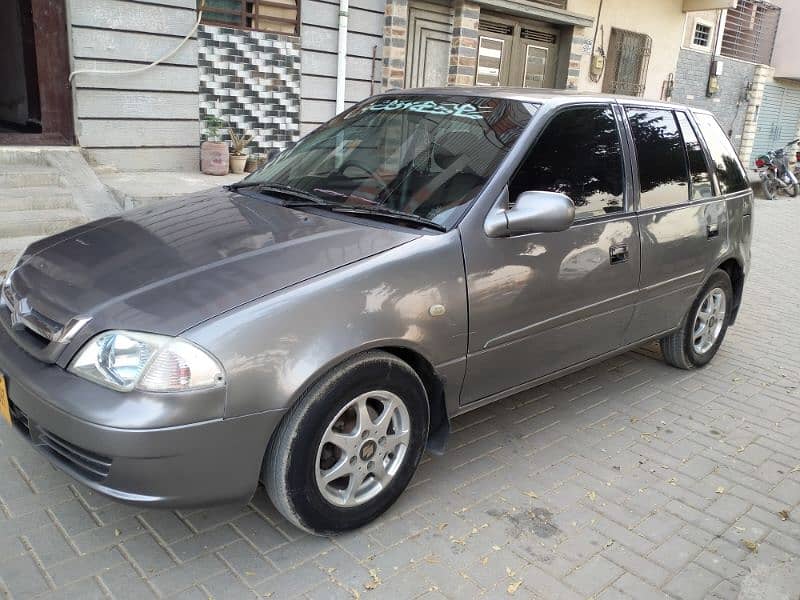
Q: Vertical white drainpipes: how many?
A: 1